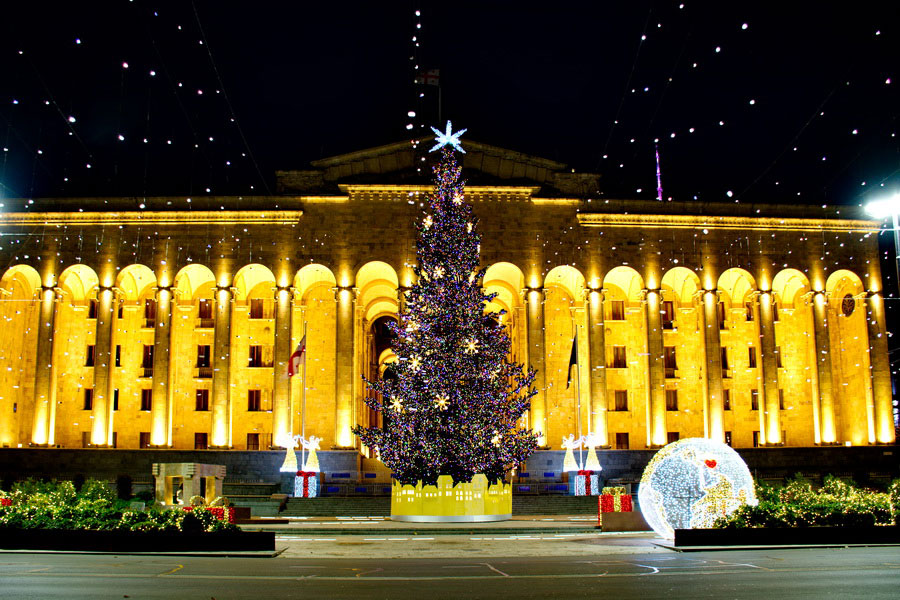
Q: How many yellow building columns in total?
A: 13